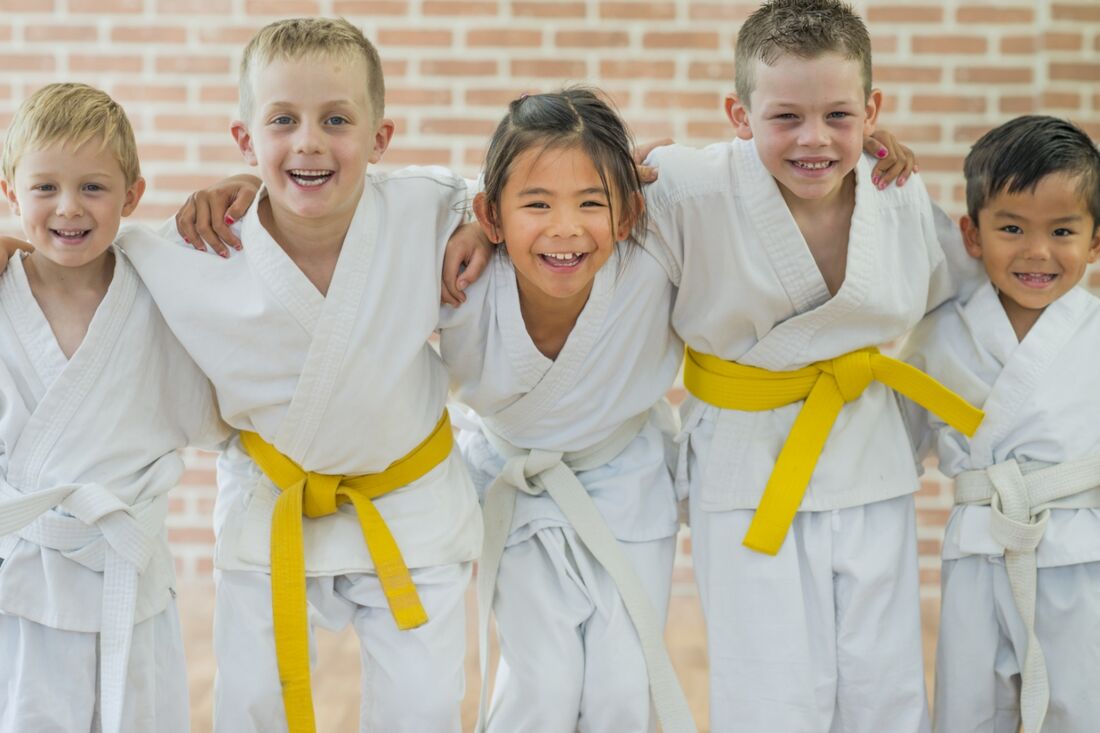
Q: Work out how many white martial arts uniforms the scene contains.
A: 5